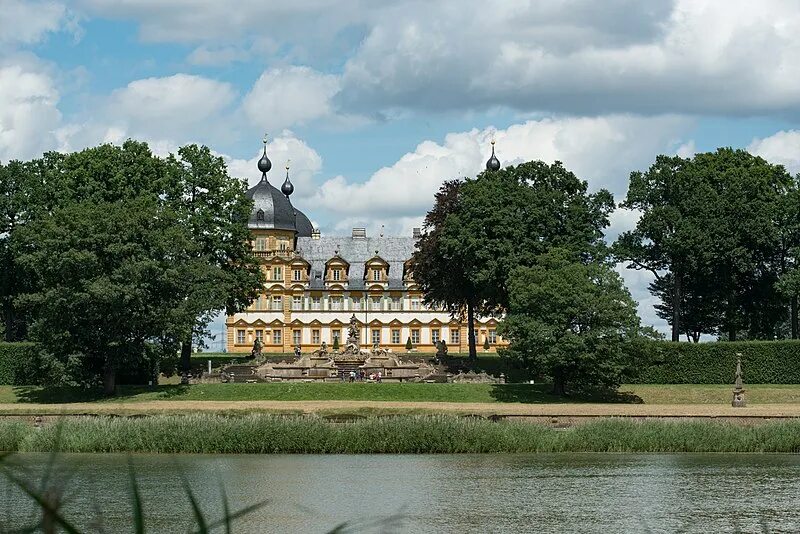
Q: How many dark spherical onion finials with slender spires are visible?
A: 3